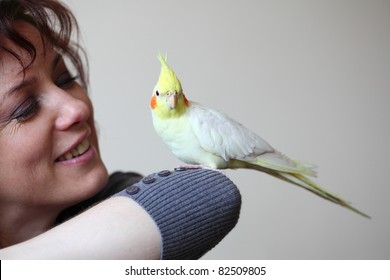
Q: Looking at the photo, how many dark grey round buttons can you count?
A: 4